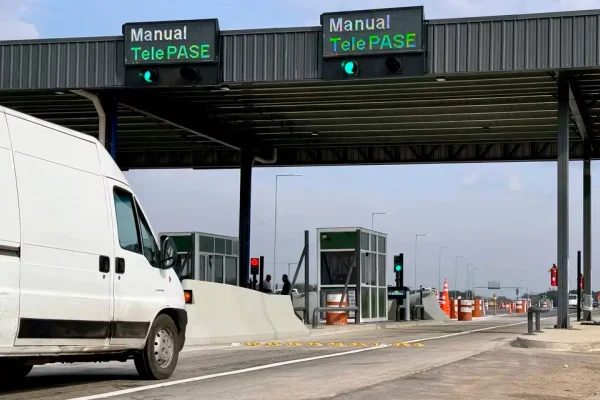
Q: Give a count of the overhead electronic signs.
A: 2